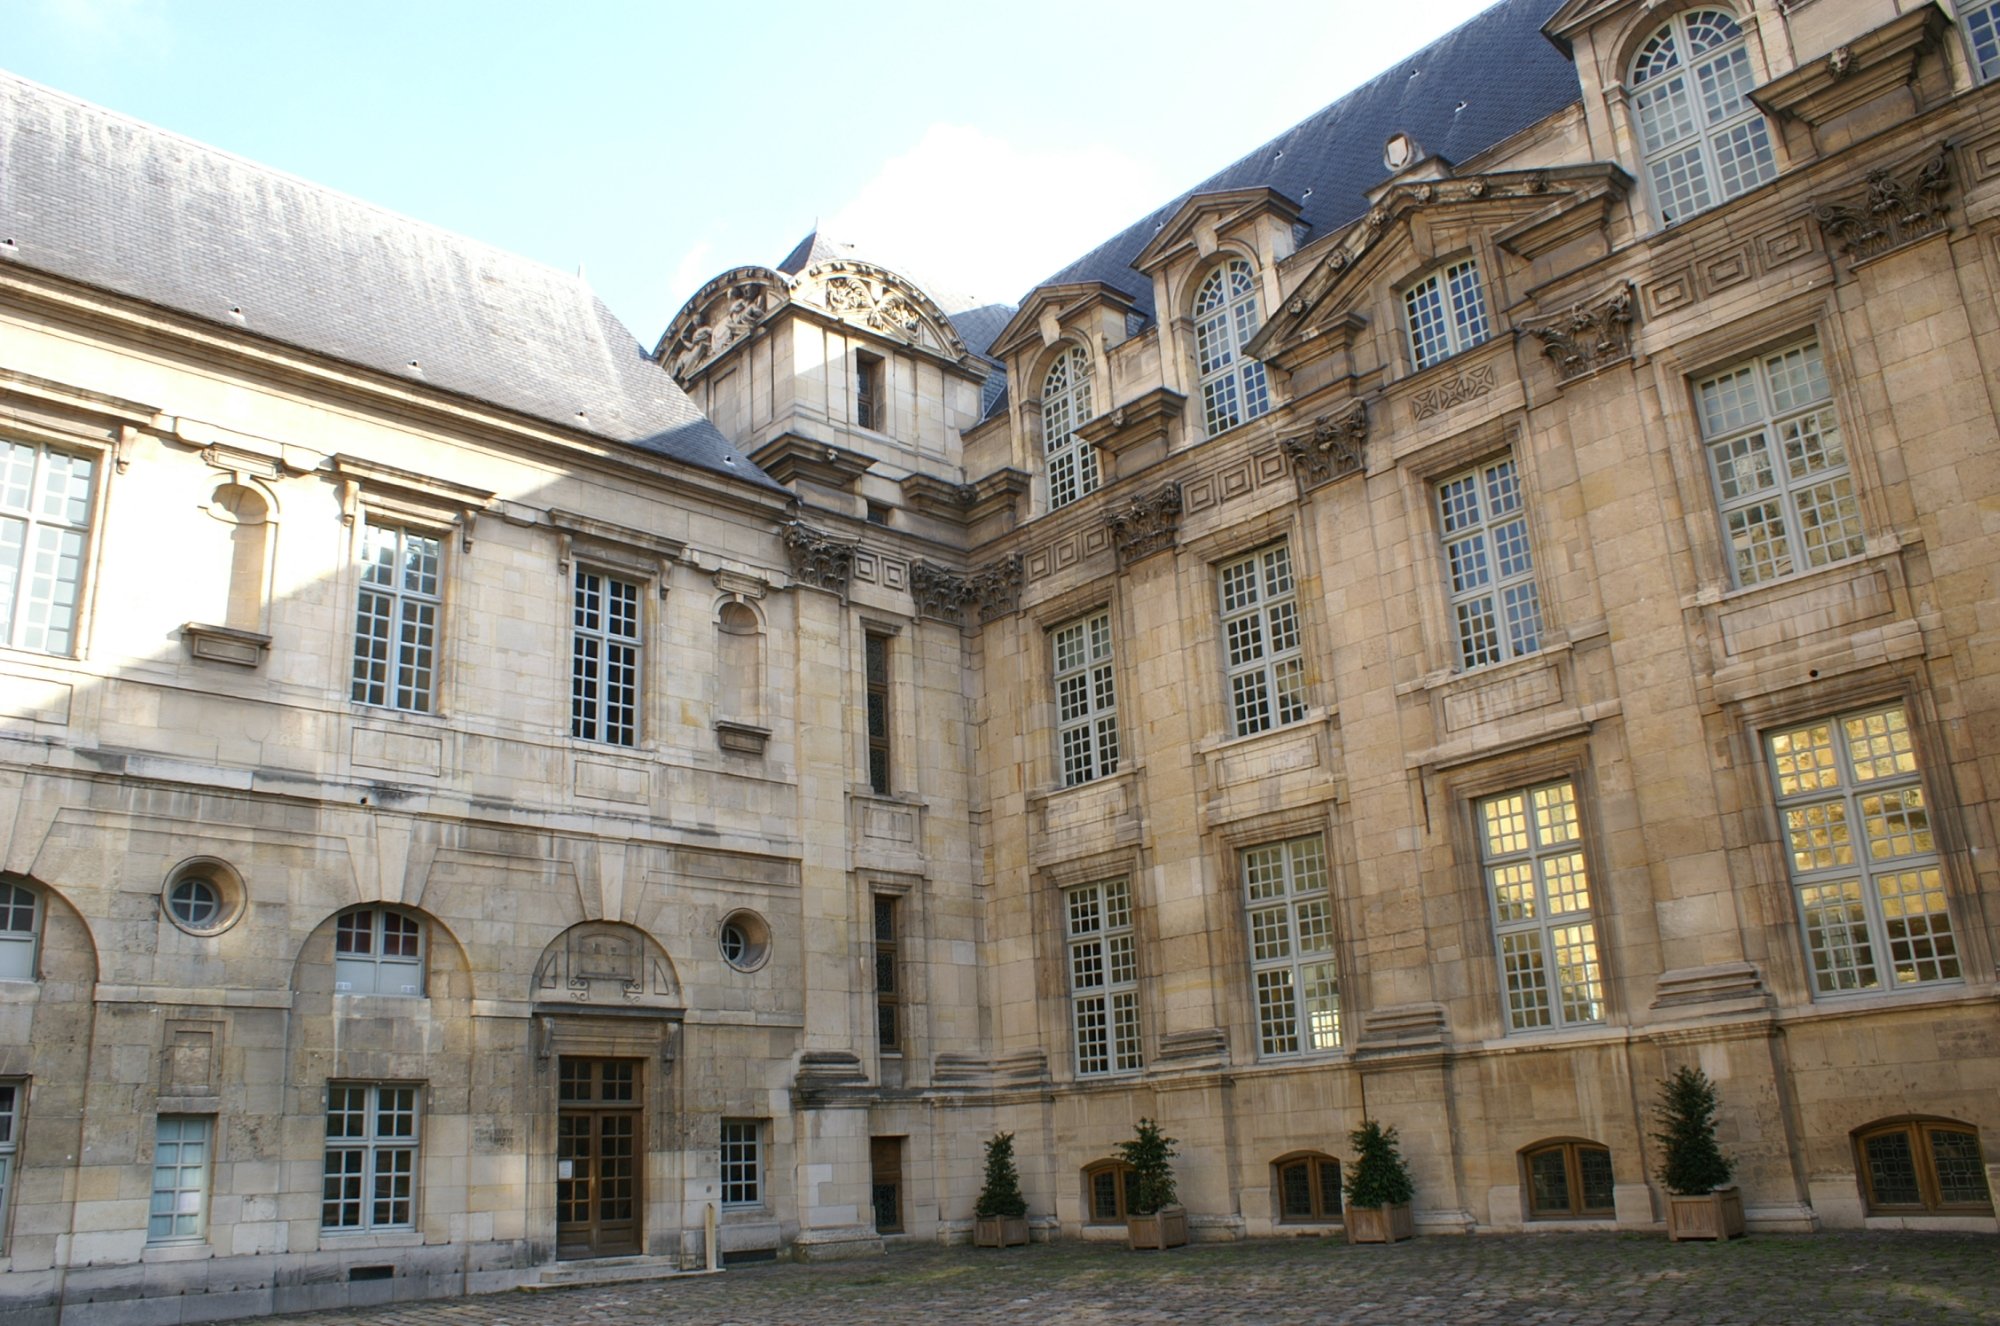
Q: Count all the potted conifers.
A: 4